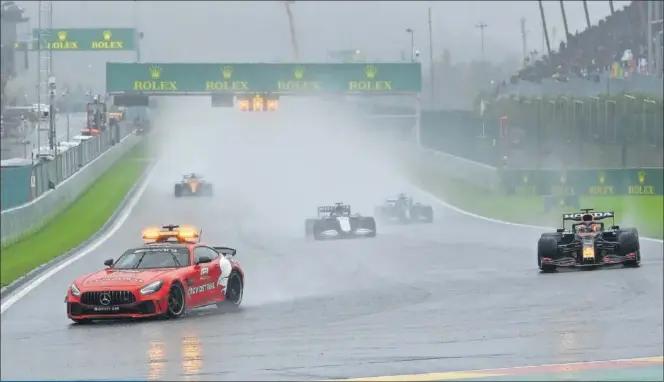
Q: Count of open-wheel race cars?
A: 4